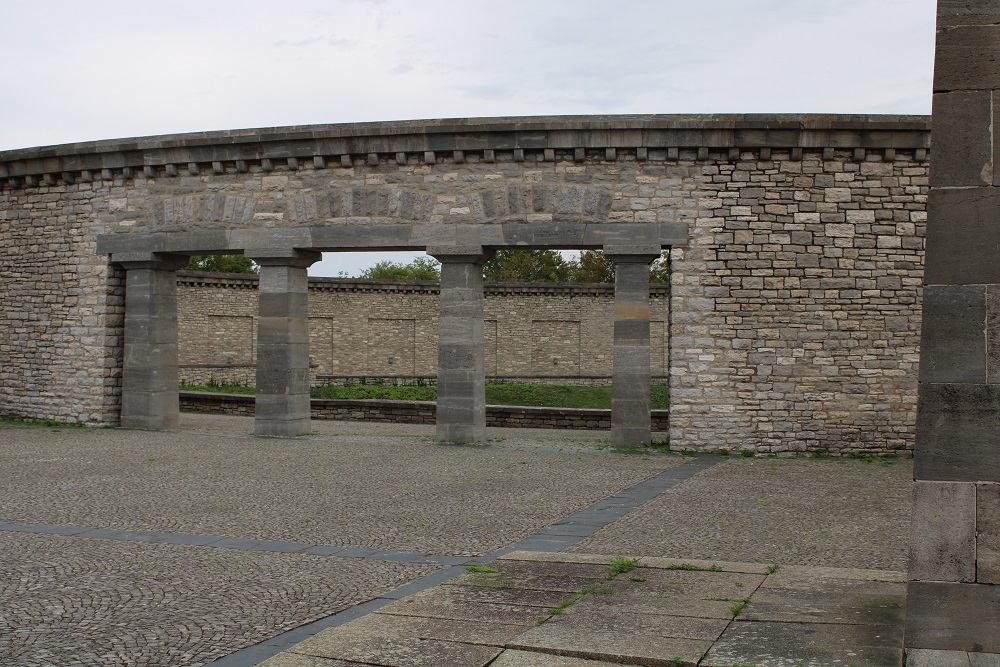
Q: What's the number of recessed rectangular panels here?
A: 6